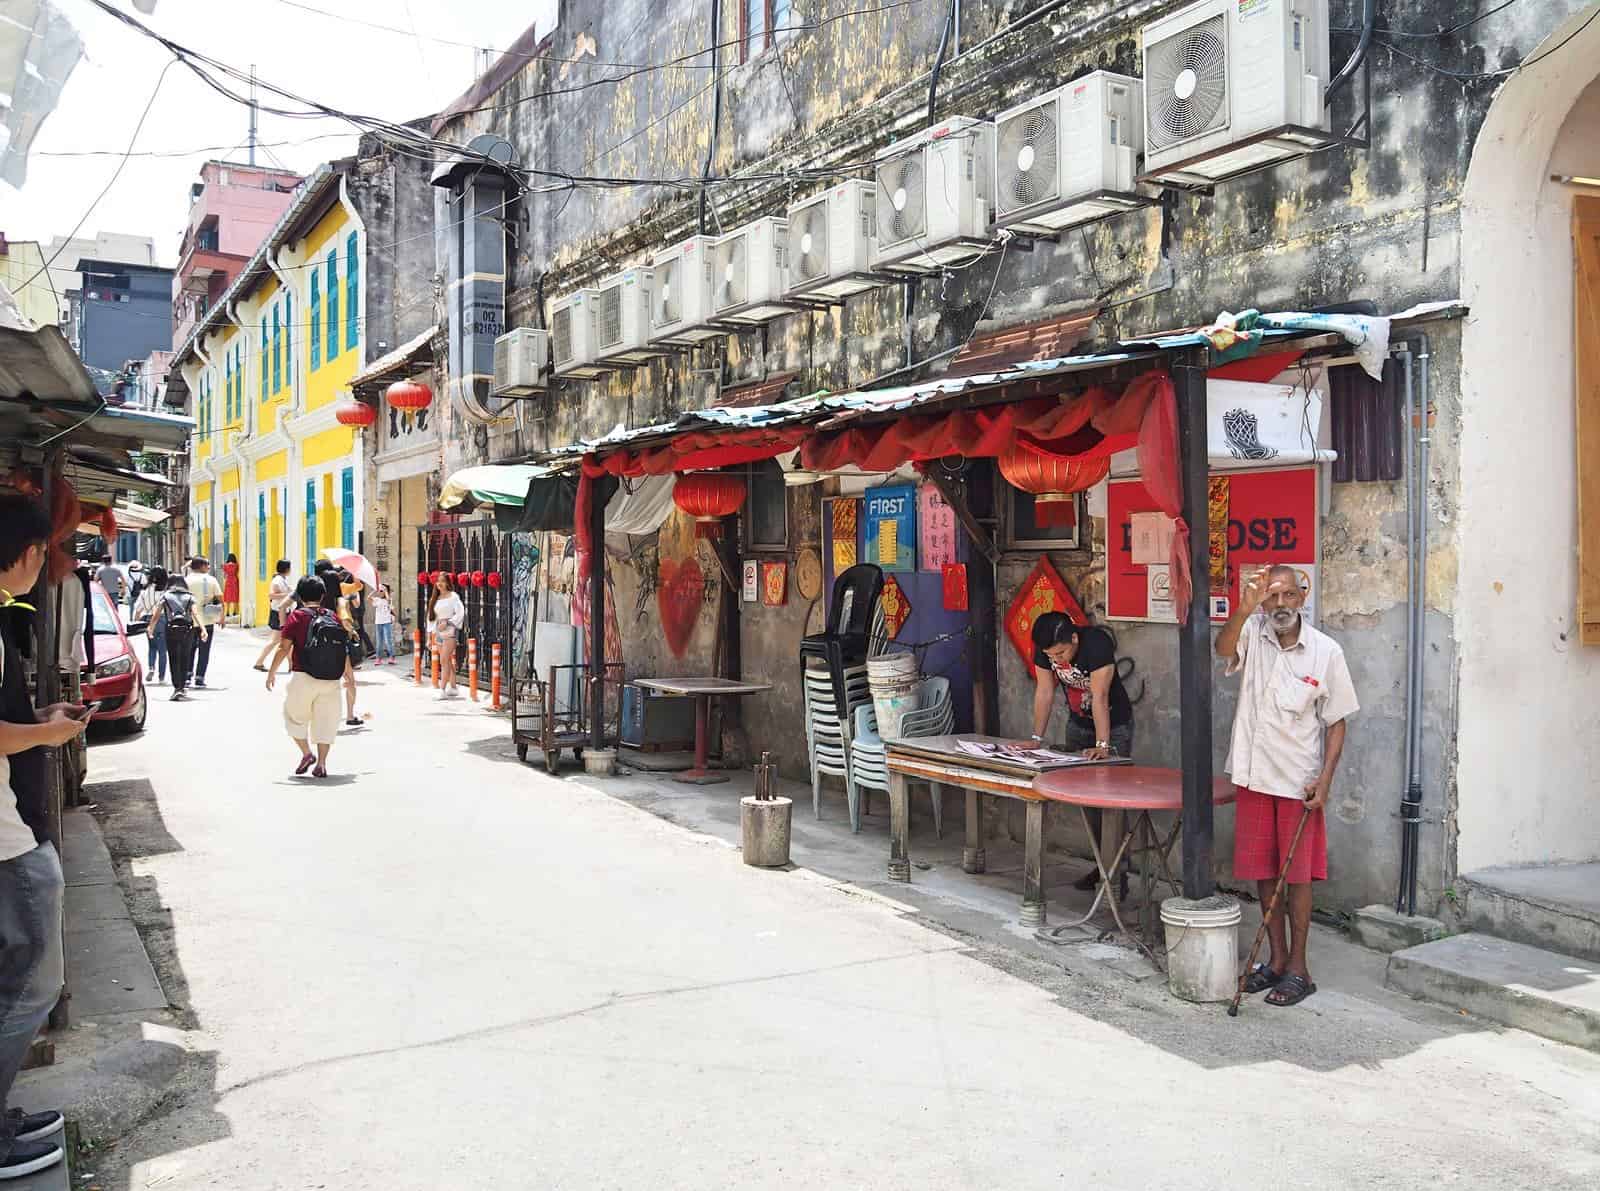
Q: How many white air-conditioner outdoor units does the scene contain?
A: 9